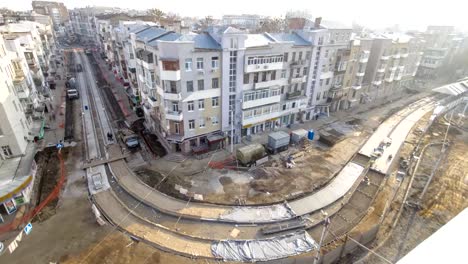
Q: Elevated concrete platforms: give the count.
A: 2